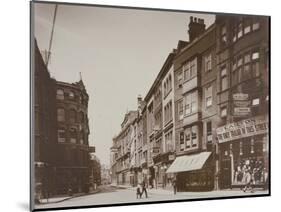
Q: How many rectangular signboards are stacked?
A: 3